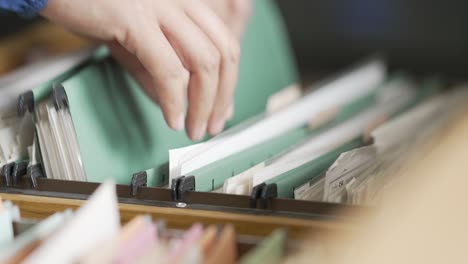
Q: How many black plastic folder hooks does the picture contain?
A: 10